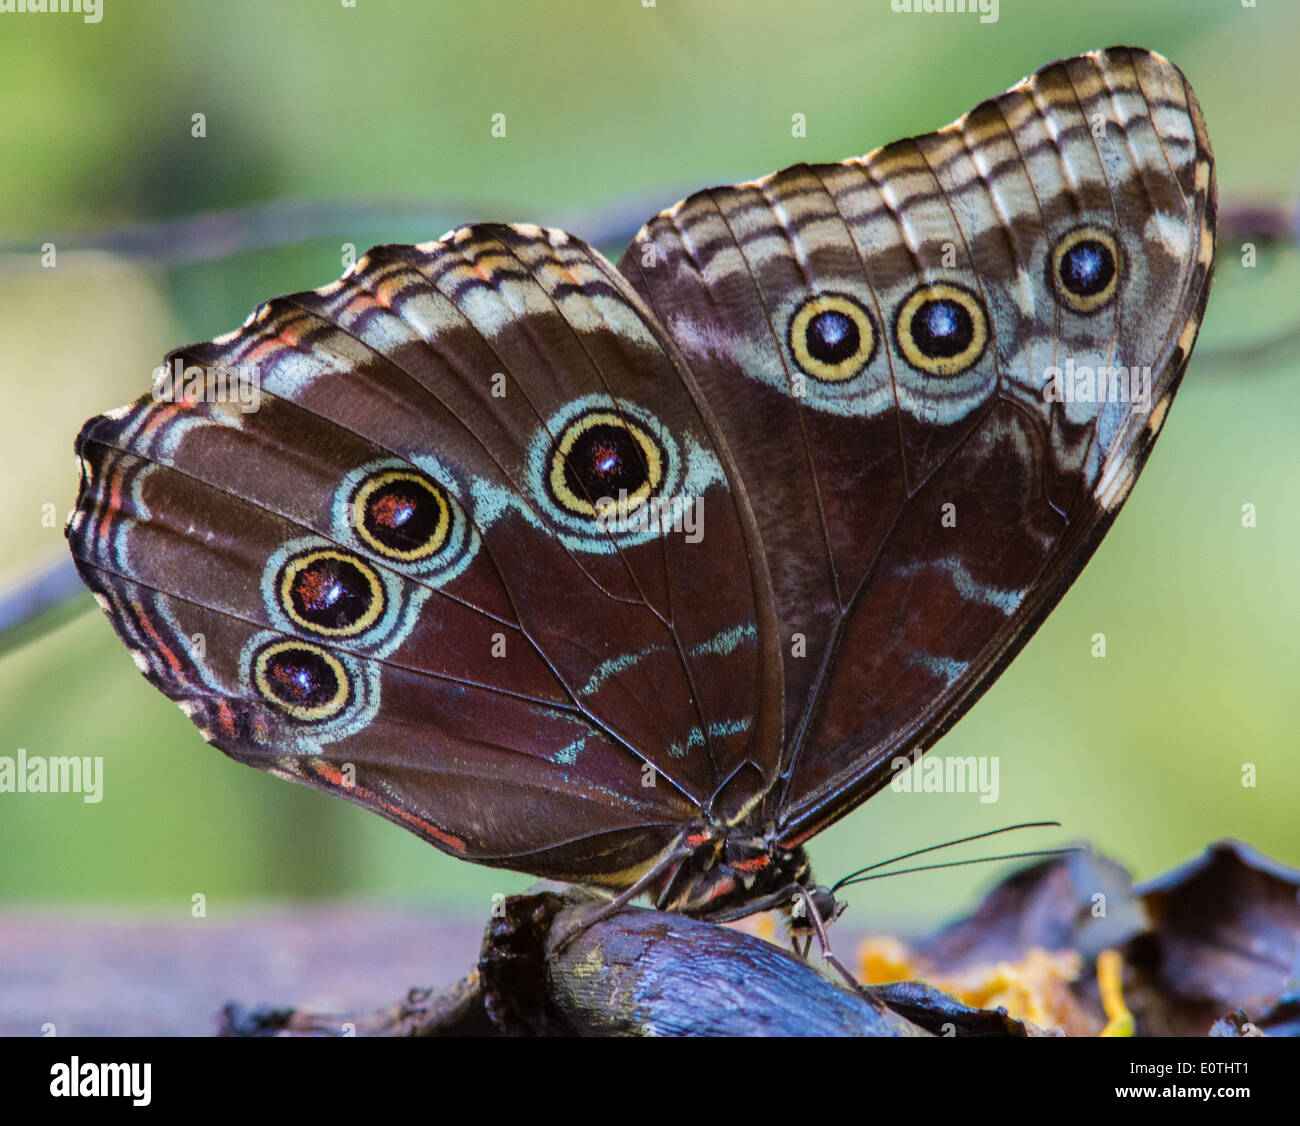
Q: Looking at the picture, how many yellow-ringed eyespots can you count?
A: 7